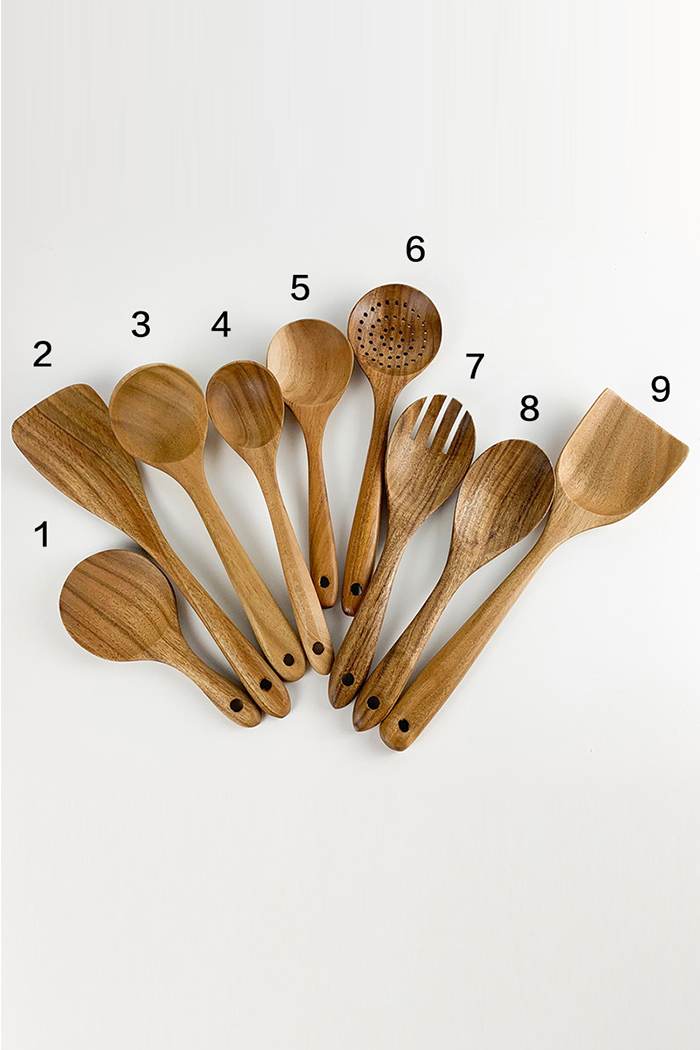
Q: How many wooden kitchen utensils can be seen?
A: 9